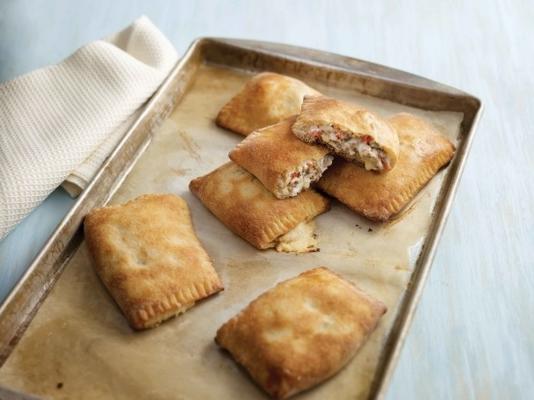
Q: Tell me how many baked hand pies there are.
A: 6